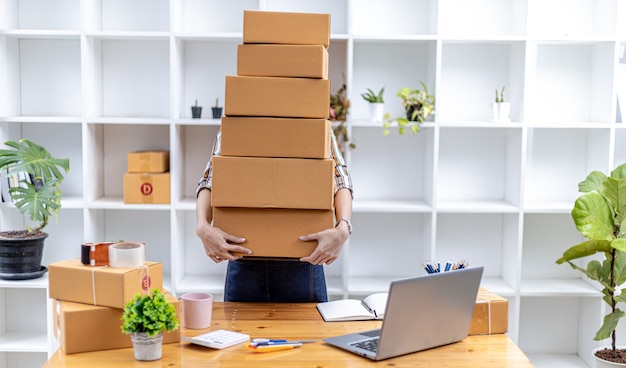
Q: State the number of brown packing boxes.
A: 11